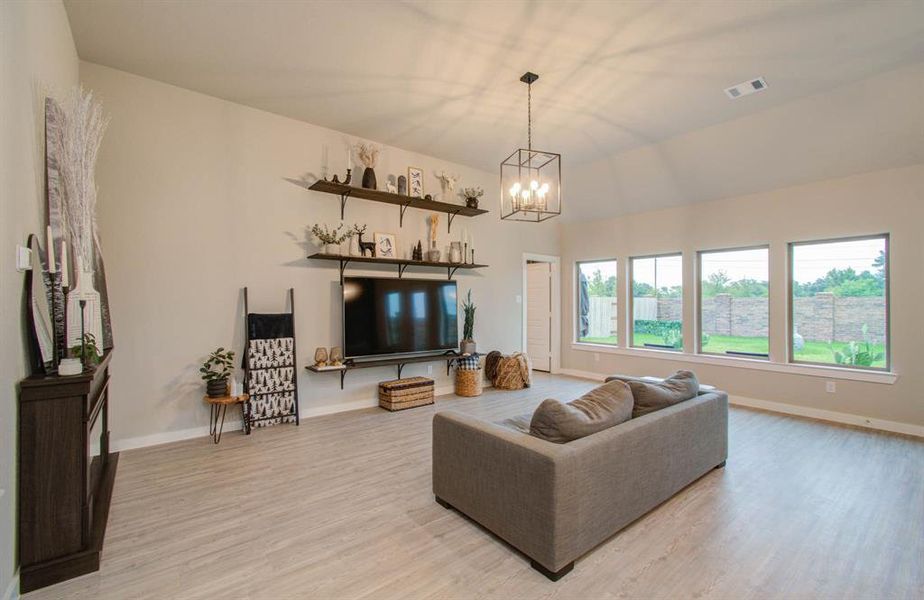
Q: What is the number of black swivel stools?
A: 0